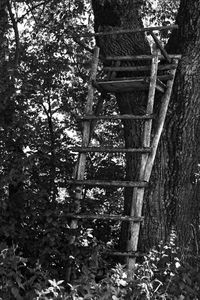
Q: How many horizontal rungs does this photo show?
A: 5